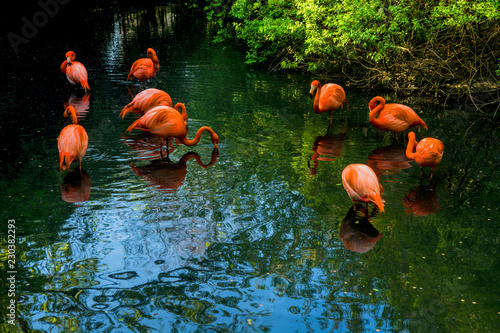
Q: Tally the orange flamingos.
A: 9